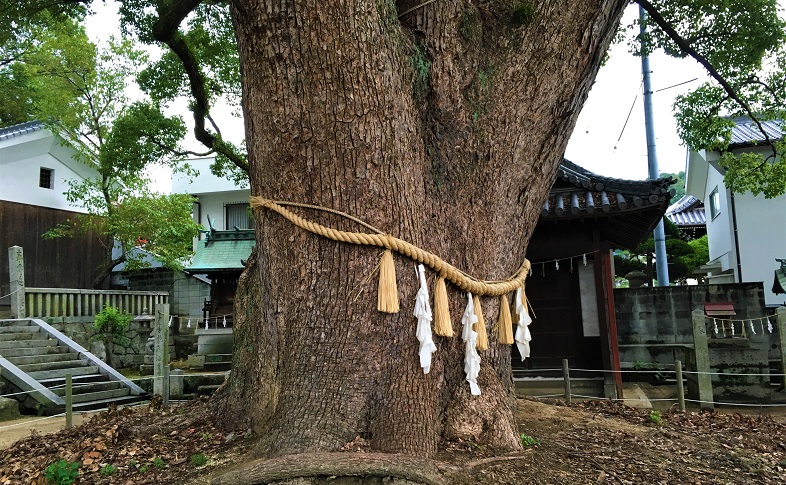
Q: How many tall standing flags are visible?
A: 0